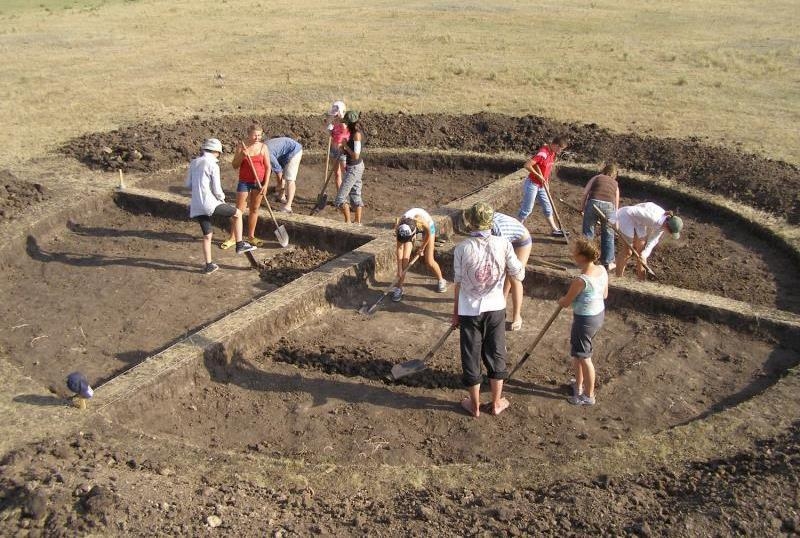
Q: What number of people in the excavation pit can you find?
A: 12